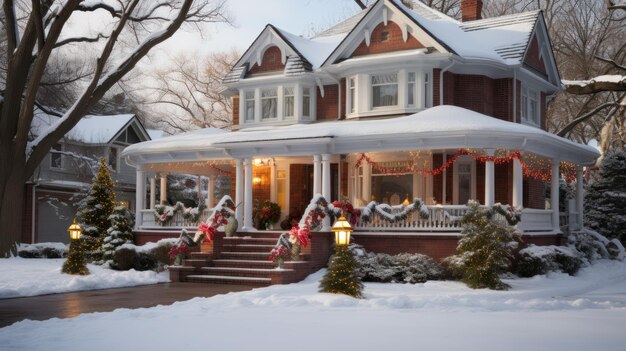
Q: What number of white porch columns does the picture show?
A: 12